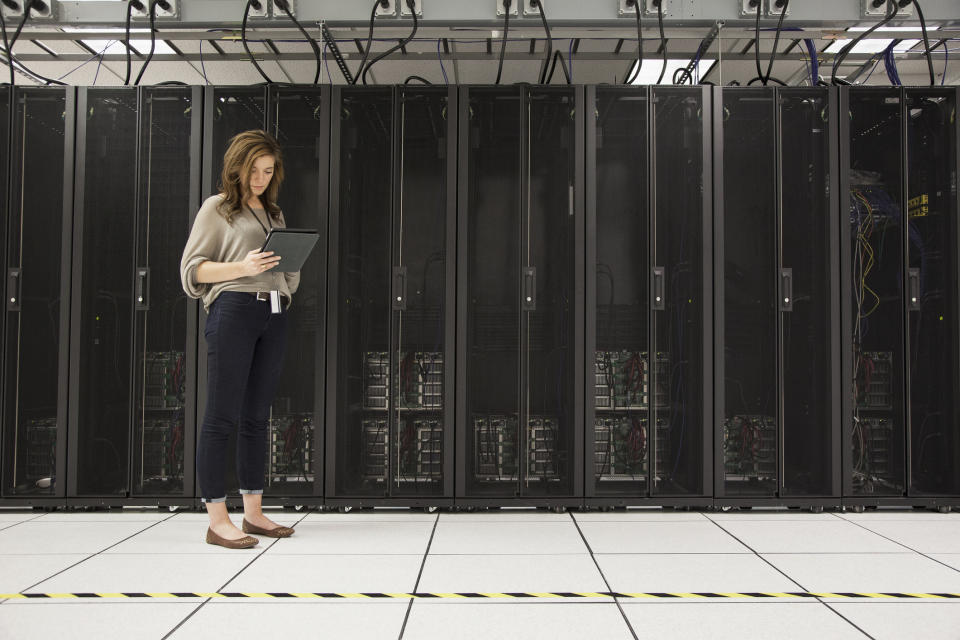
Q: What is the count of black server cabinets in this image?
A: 8